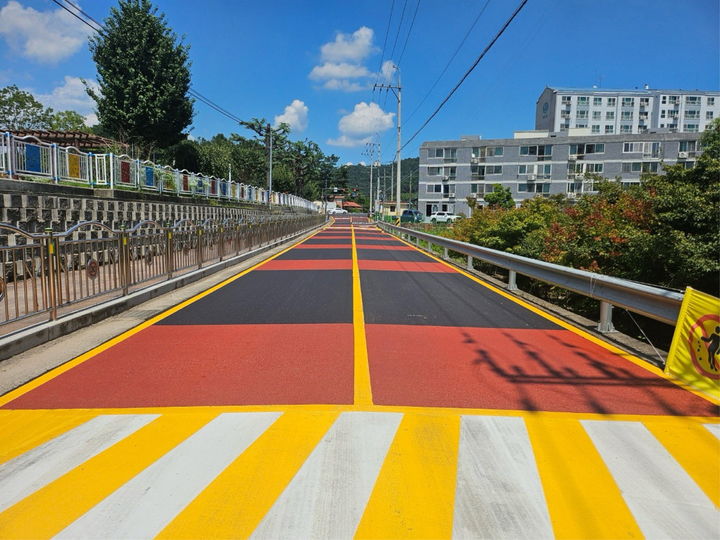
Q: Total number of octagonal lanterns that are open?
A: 0